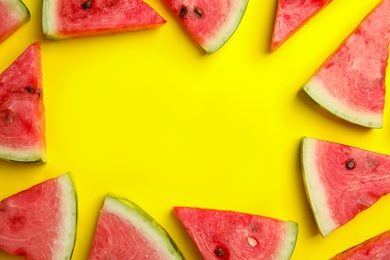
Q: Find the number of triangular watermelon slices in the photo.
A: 11